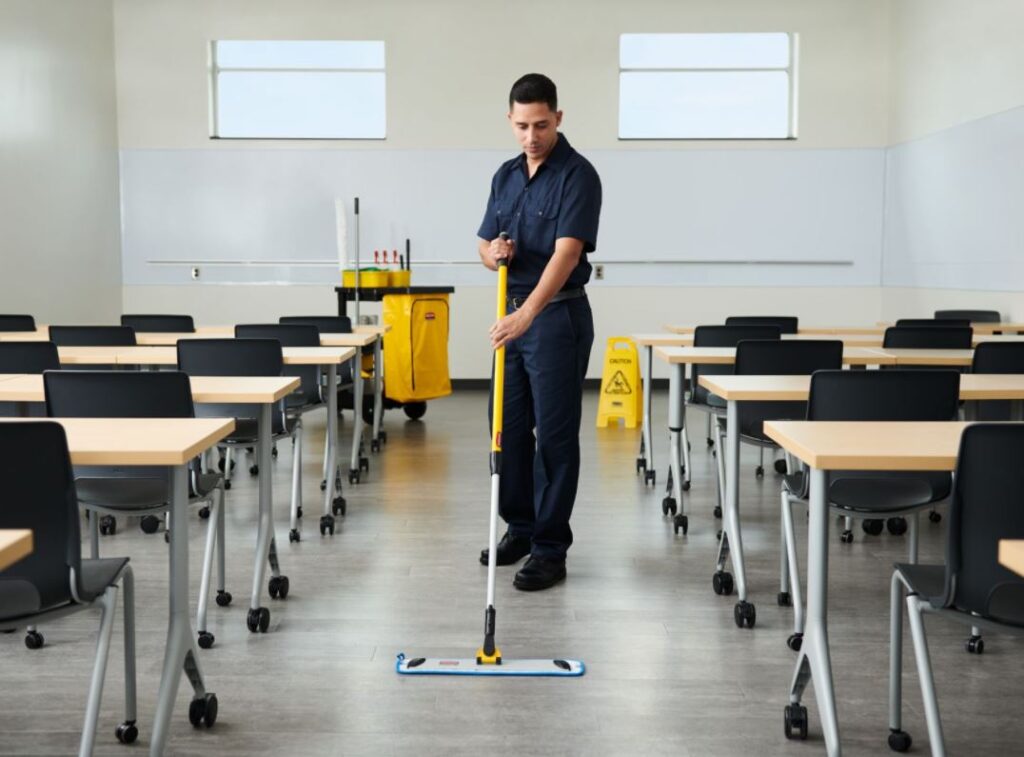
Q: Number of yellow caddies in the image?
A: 2